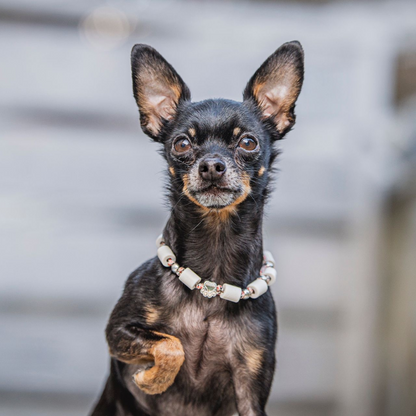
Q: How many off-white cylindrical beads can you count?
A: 7